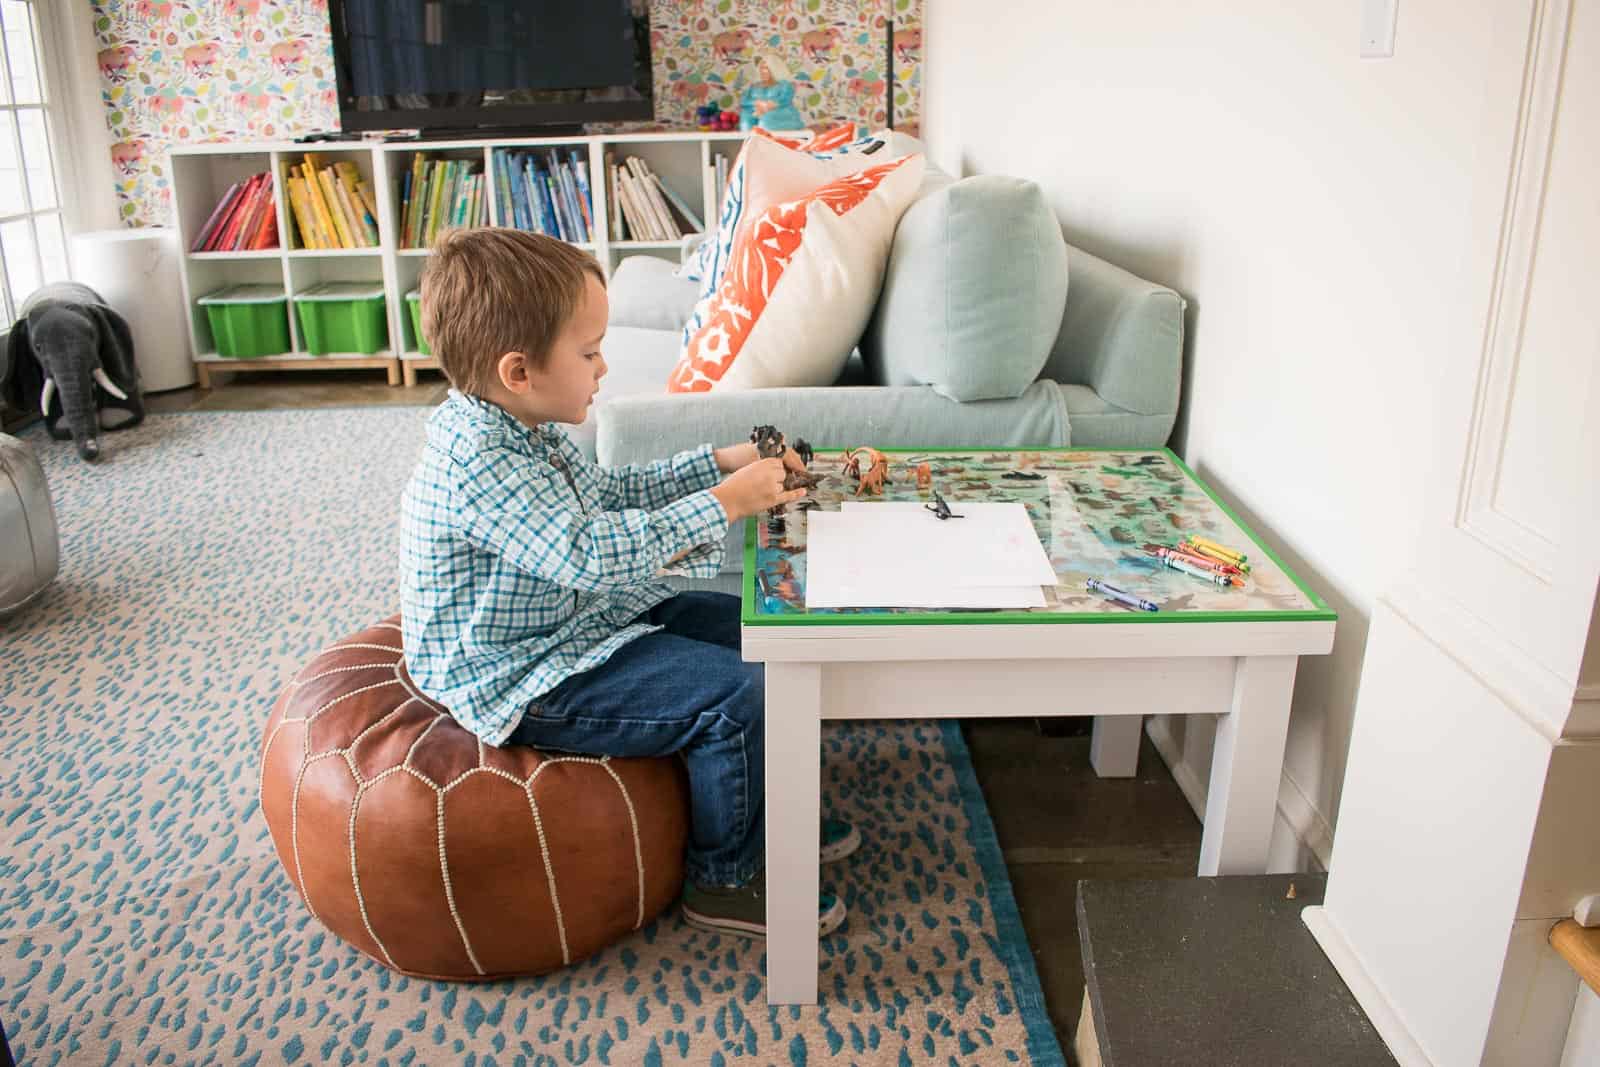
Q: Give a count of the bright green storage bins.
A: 3